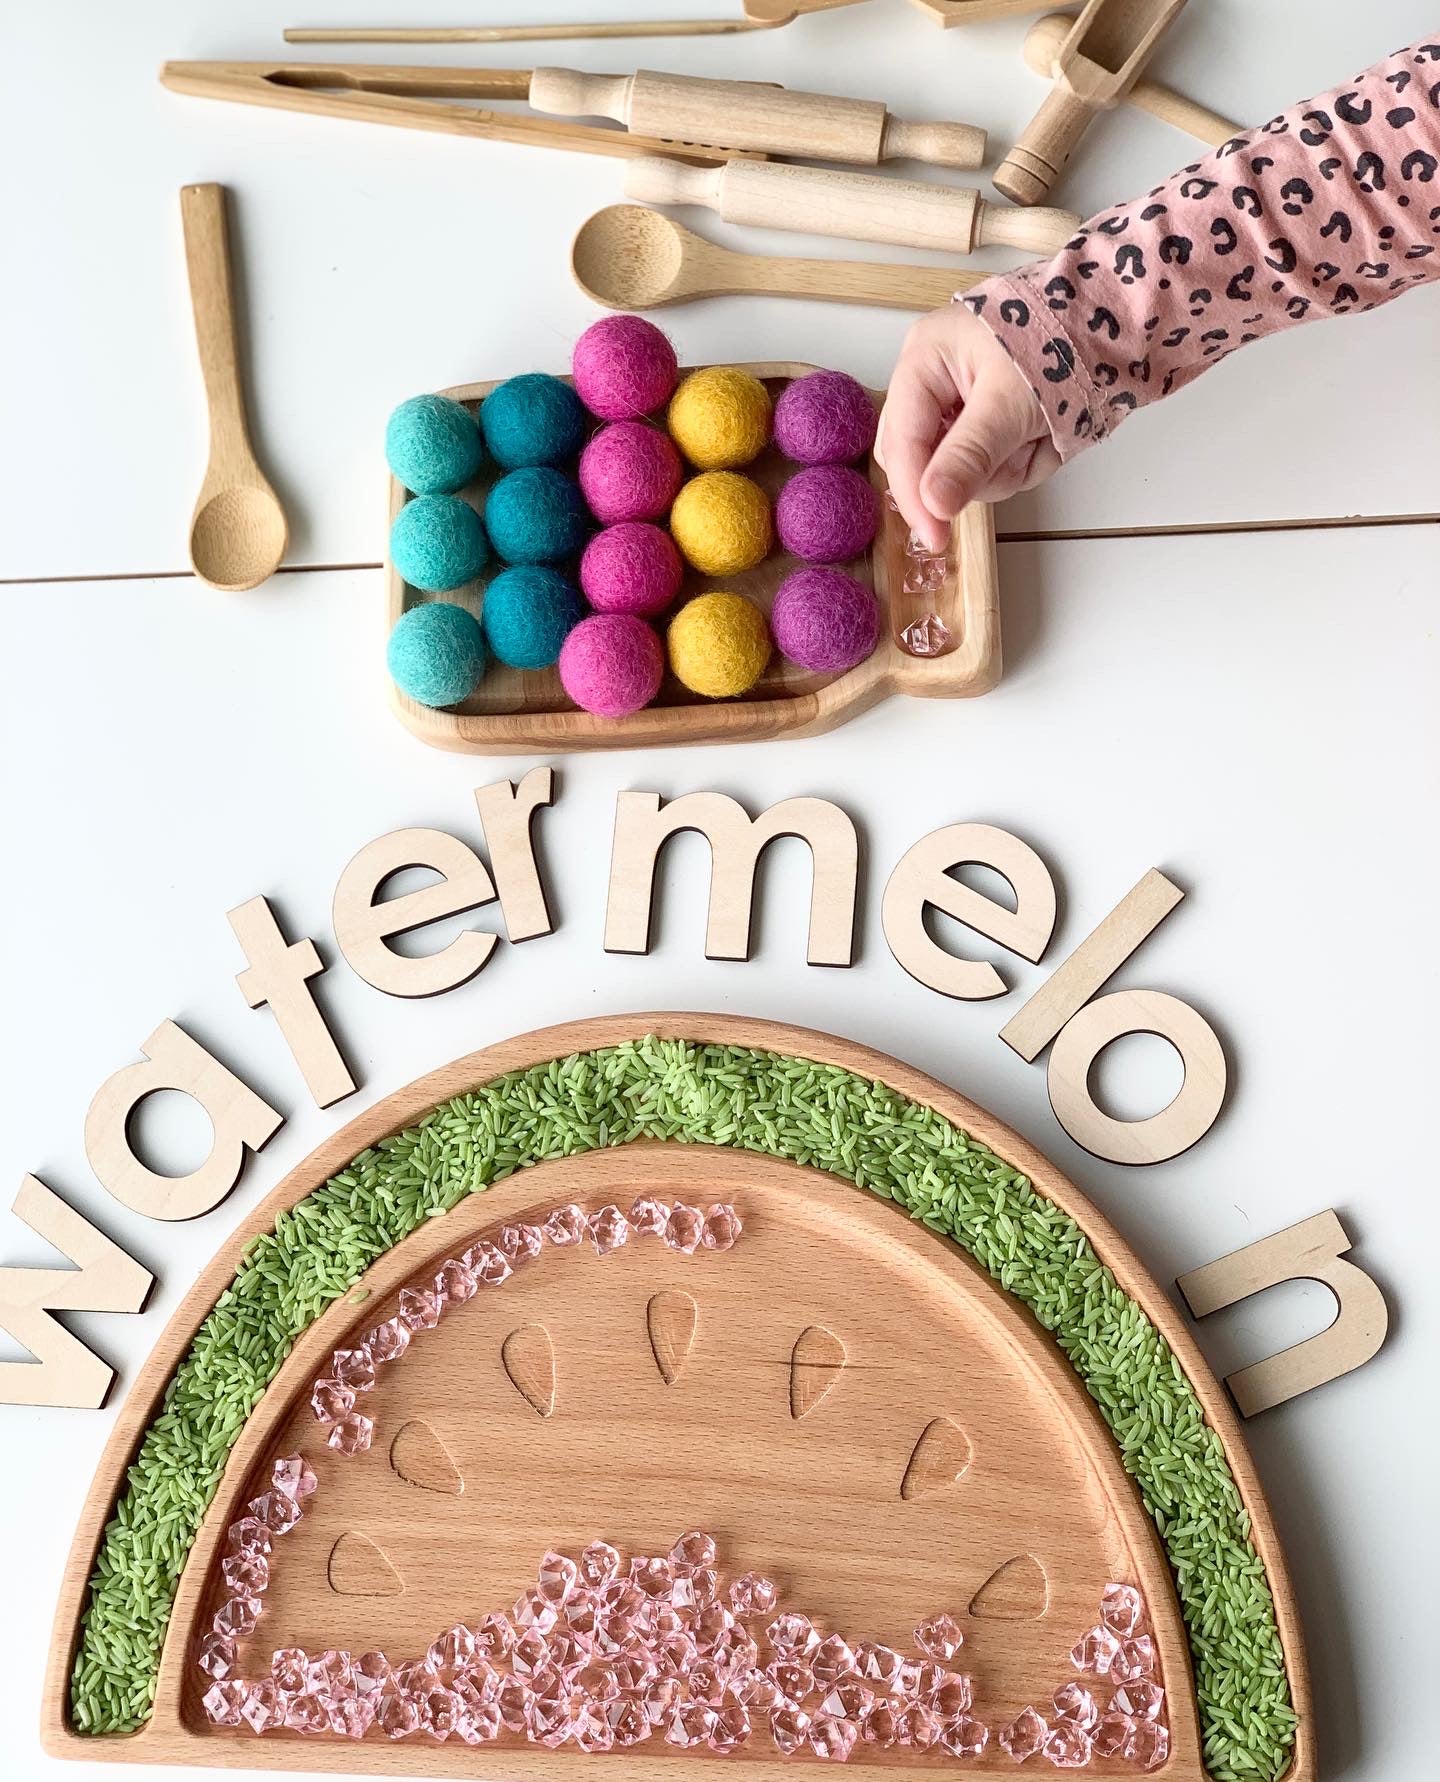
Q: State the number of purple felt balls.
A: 3